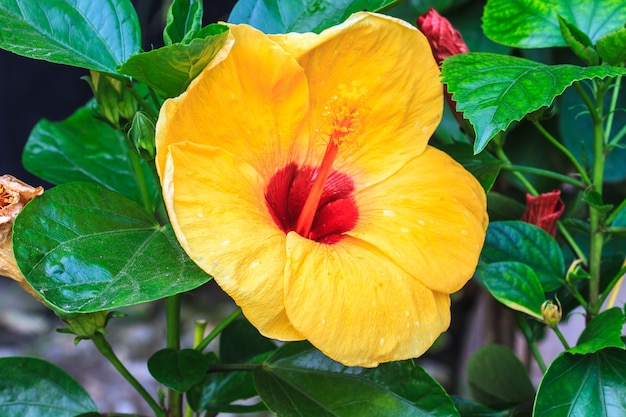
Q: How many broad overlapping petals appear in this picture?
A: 5